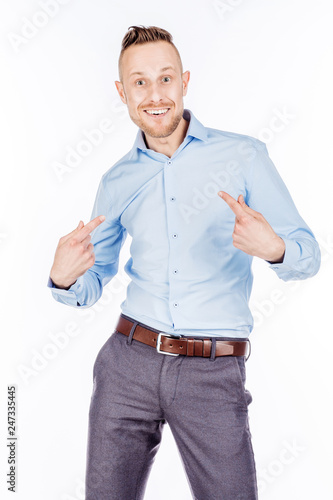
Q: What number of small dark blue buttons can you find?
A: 5